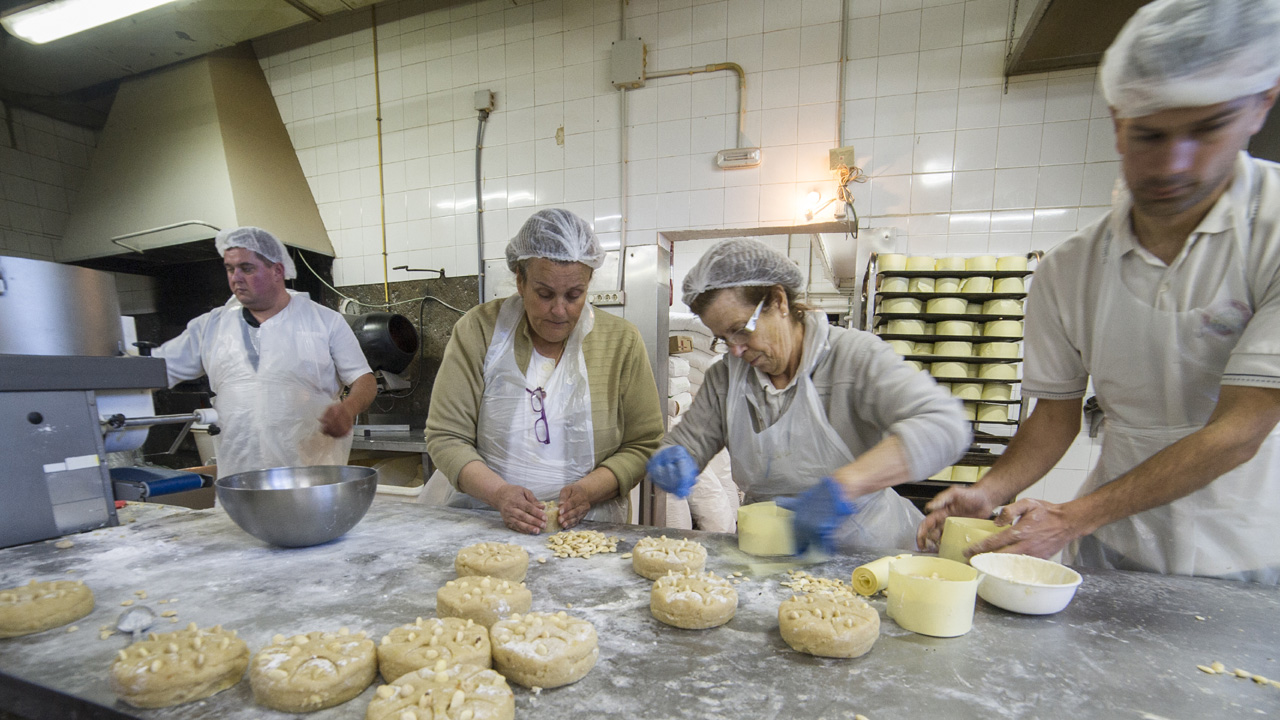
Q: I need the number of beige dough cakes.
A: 11